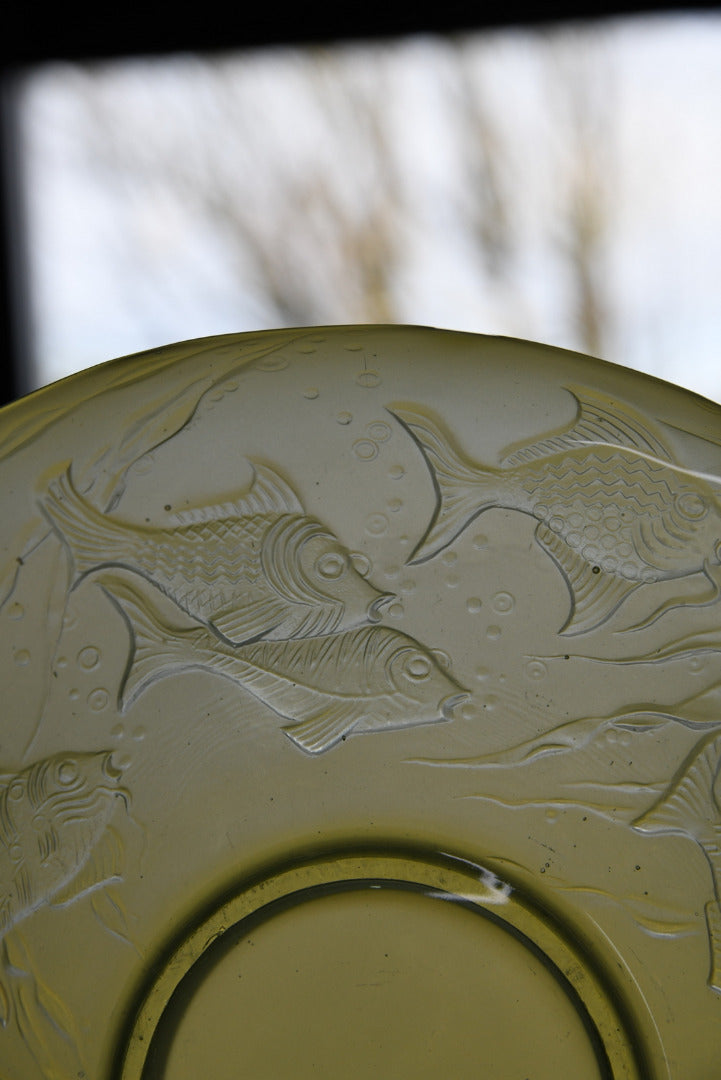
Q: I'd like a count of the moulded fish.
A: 5